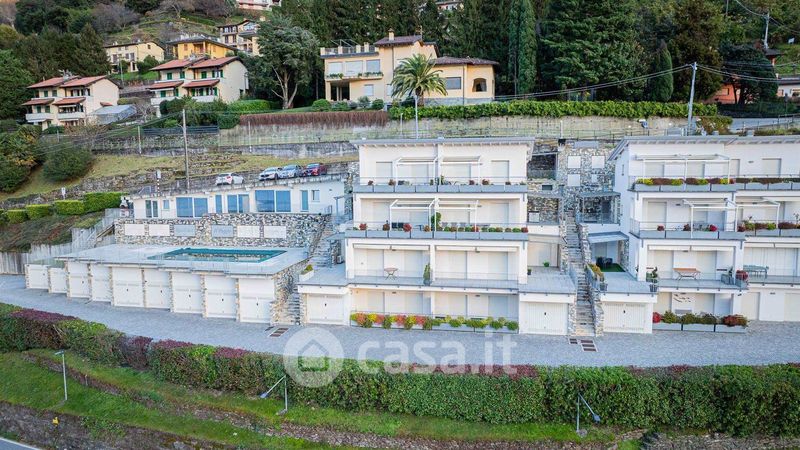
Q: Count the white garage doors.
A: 12